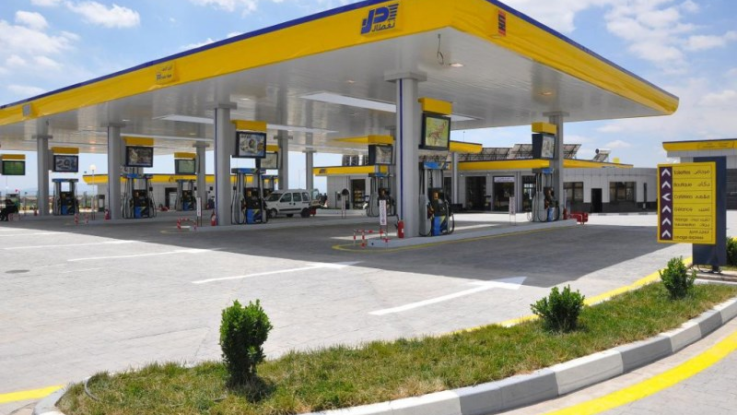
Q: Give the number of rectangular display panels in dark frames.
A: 9